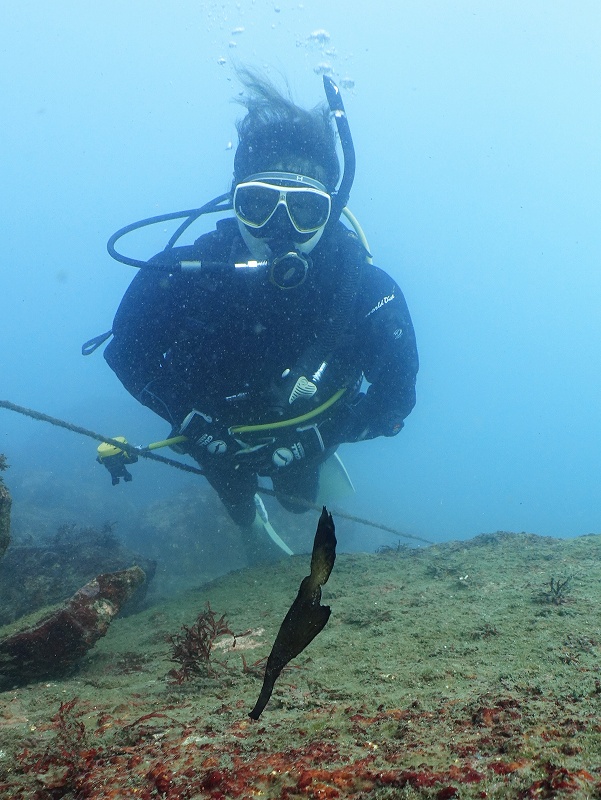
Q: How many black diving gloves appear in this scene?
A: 2